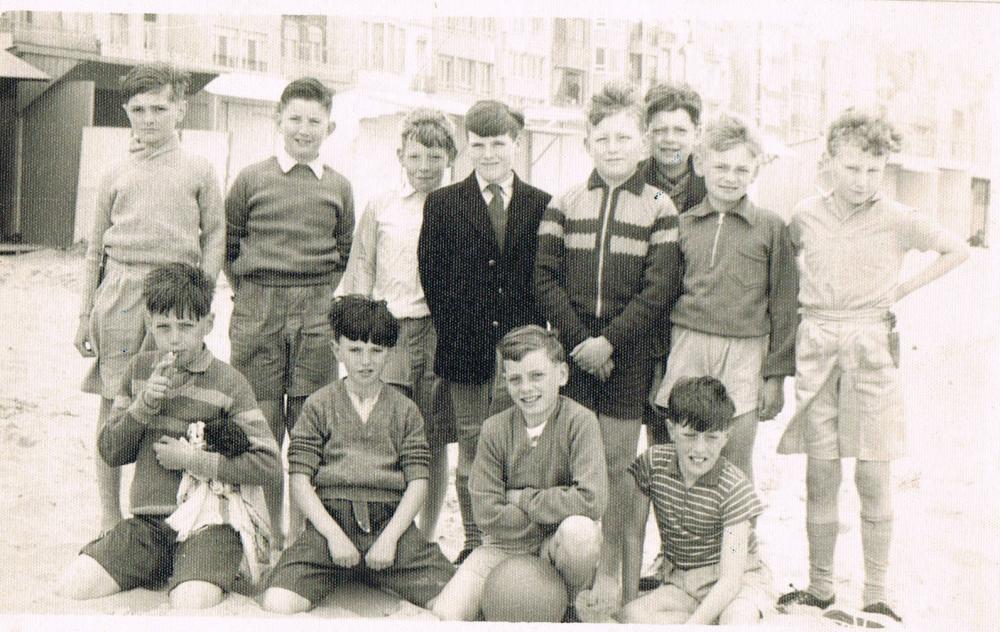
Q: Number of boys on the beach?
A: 12